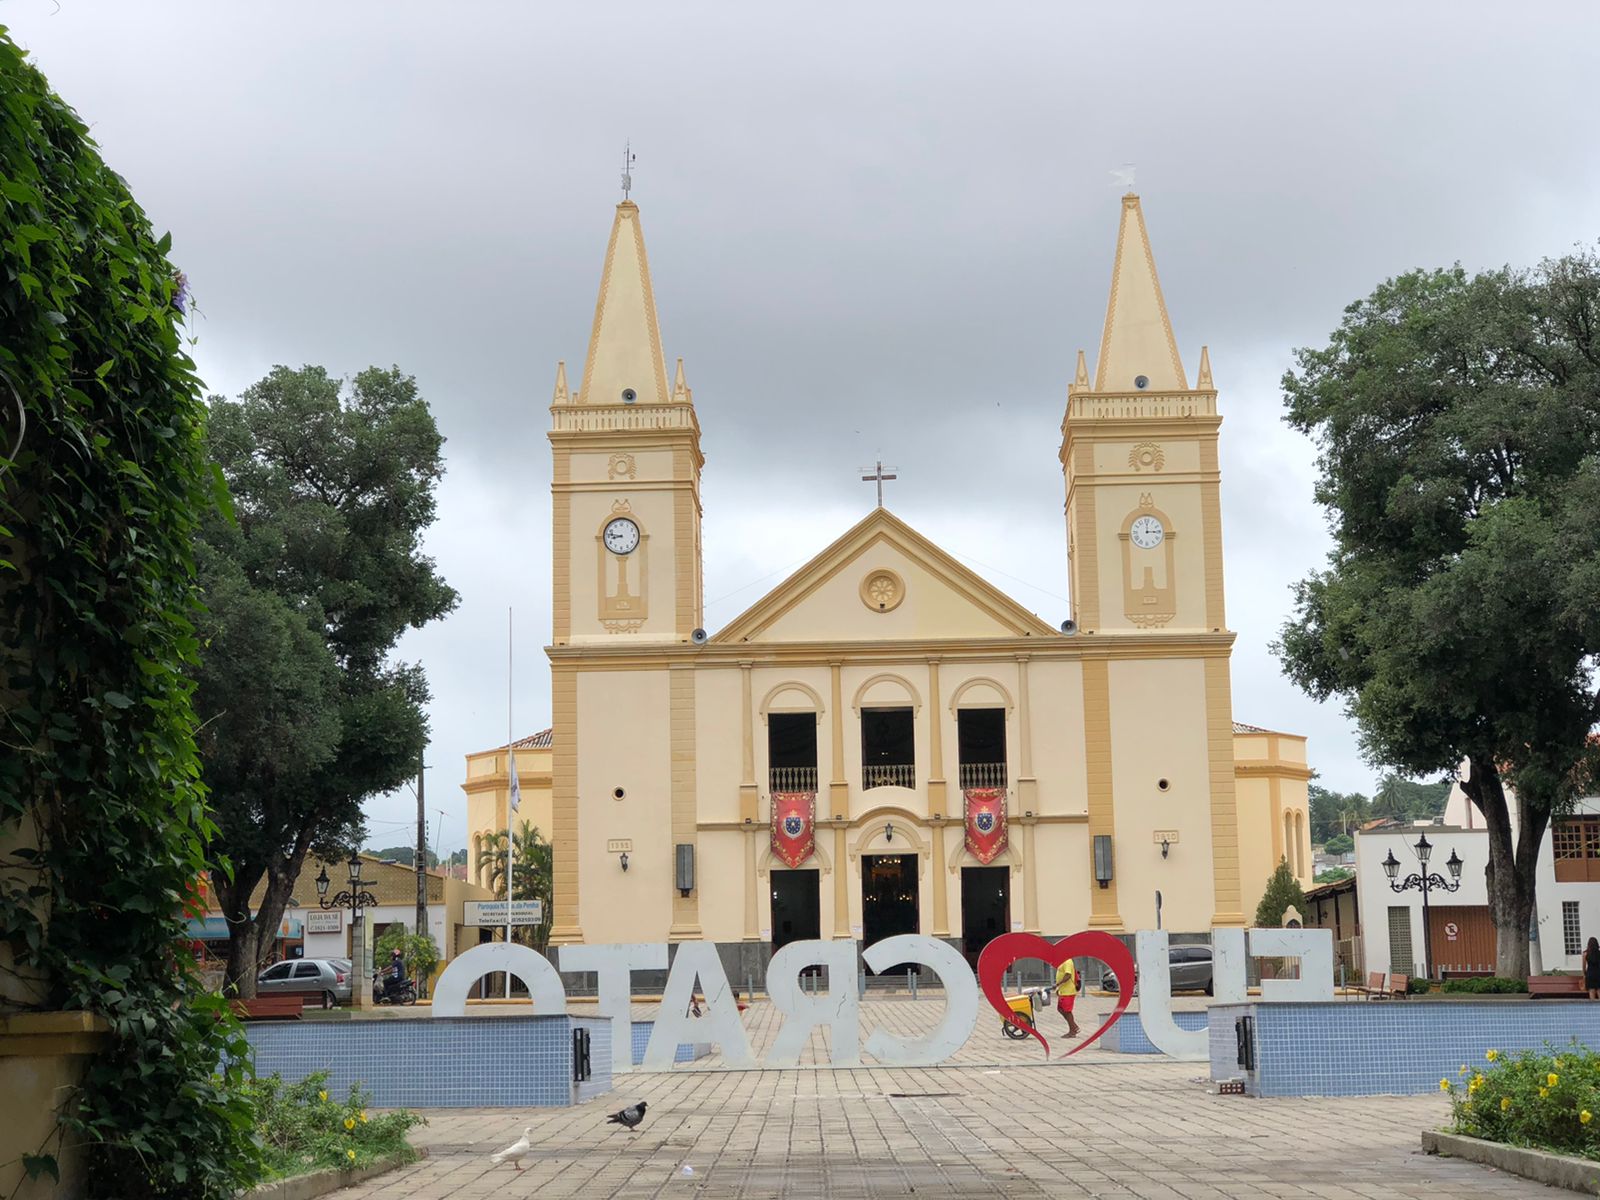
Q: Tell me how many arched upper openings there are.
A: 3